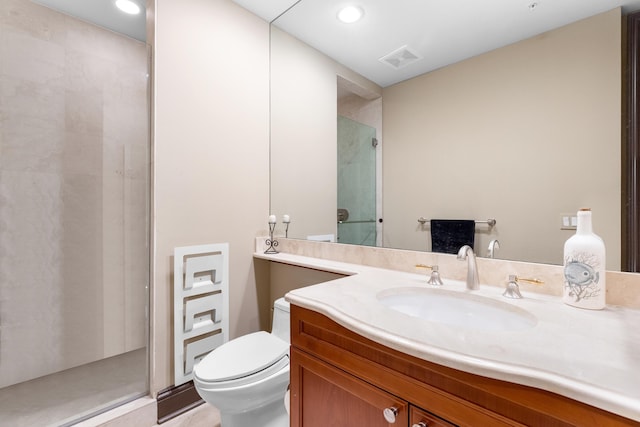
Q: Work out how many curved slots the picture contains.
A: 3